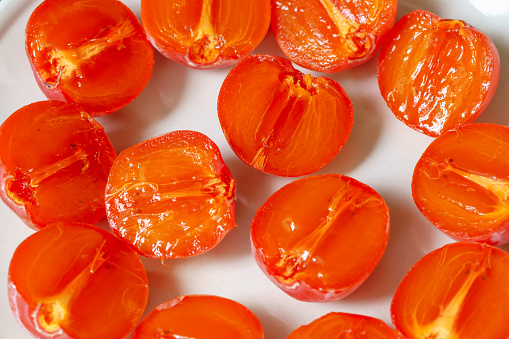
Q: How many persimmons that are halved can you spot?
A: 13